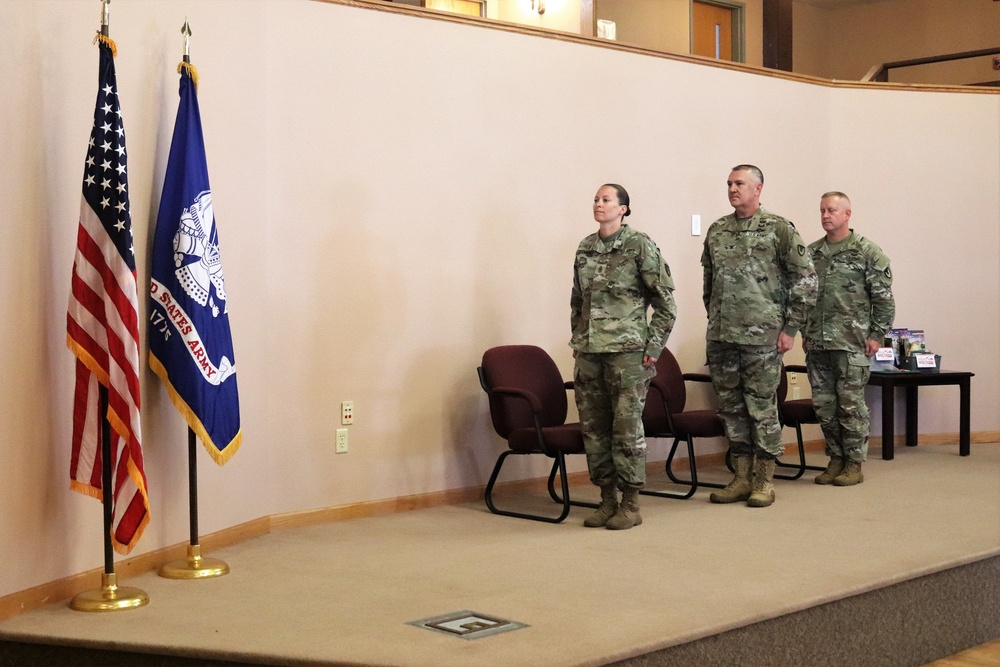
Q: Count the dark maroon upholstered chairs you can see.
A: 3